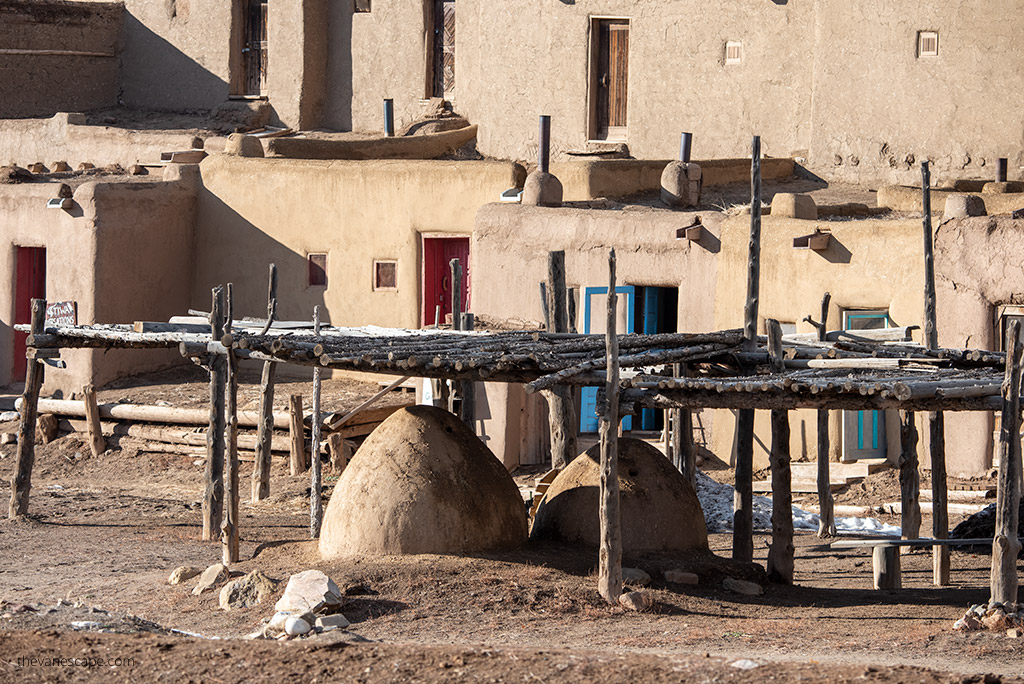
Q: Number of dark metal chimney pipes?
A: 4